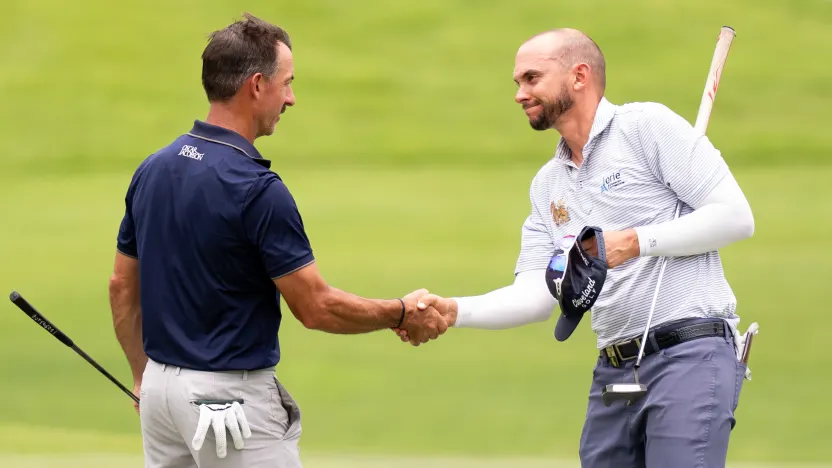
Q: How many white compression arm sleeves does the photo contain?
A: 2